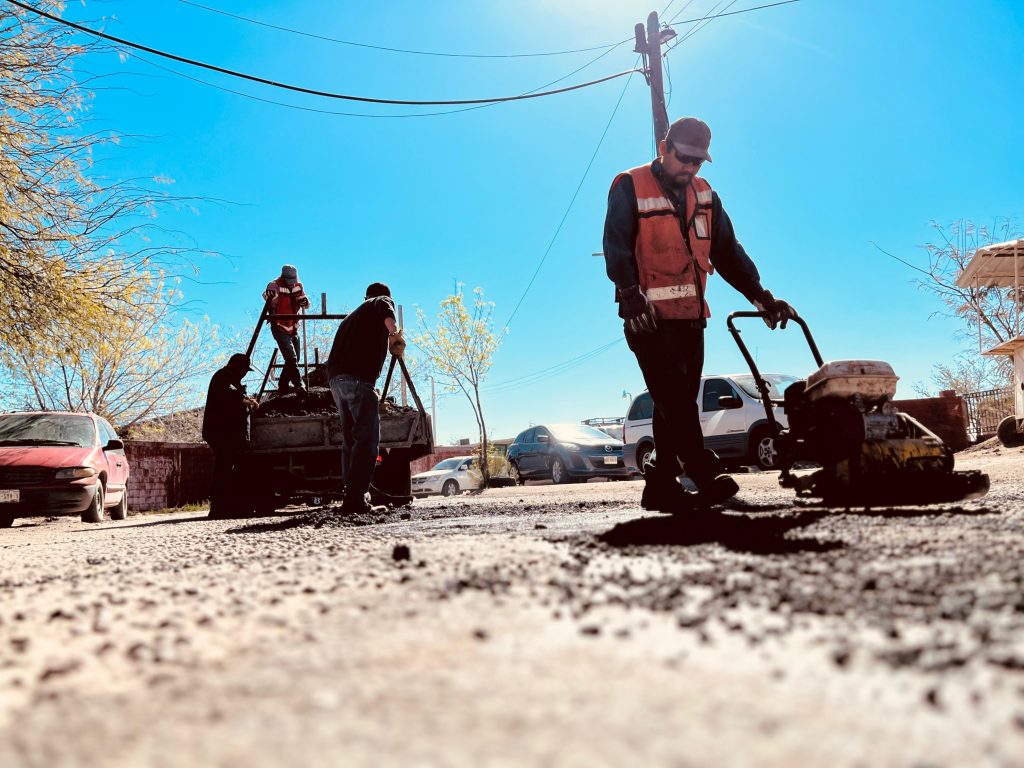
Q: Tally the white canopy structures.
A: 1